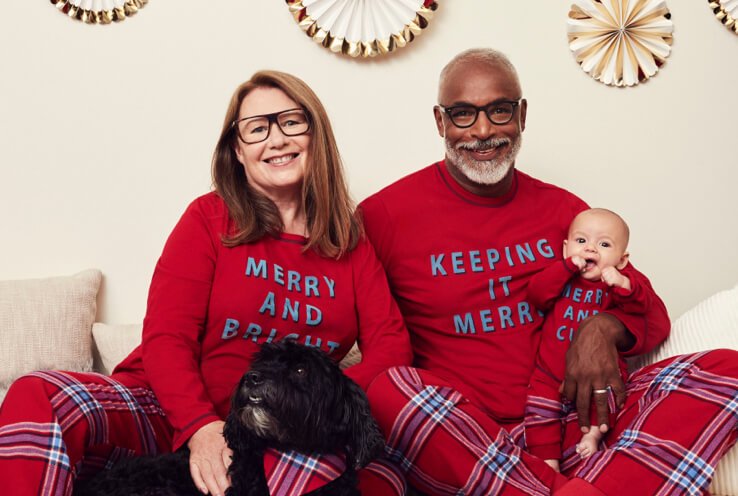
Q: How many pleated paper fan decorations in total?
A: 4